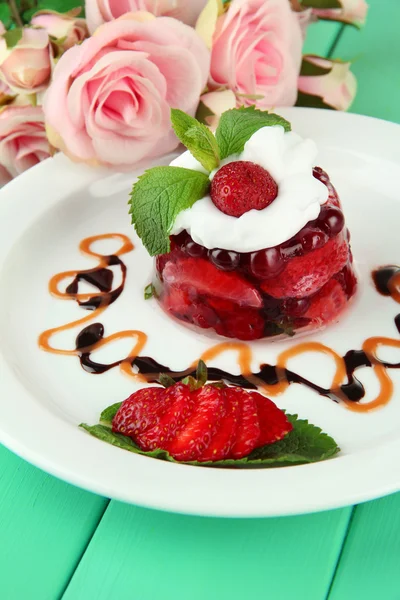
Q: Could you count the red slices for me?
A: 6